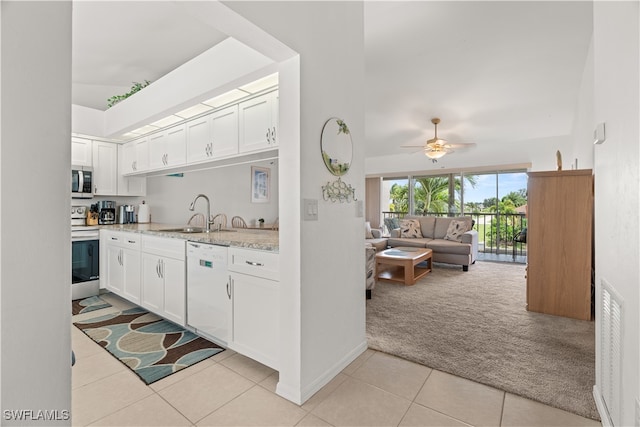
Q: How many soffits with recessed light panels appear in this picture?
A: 1